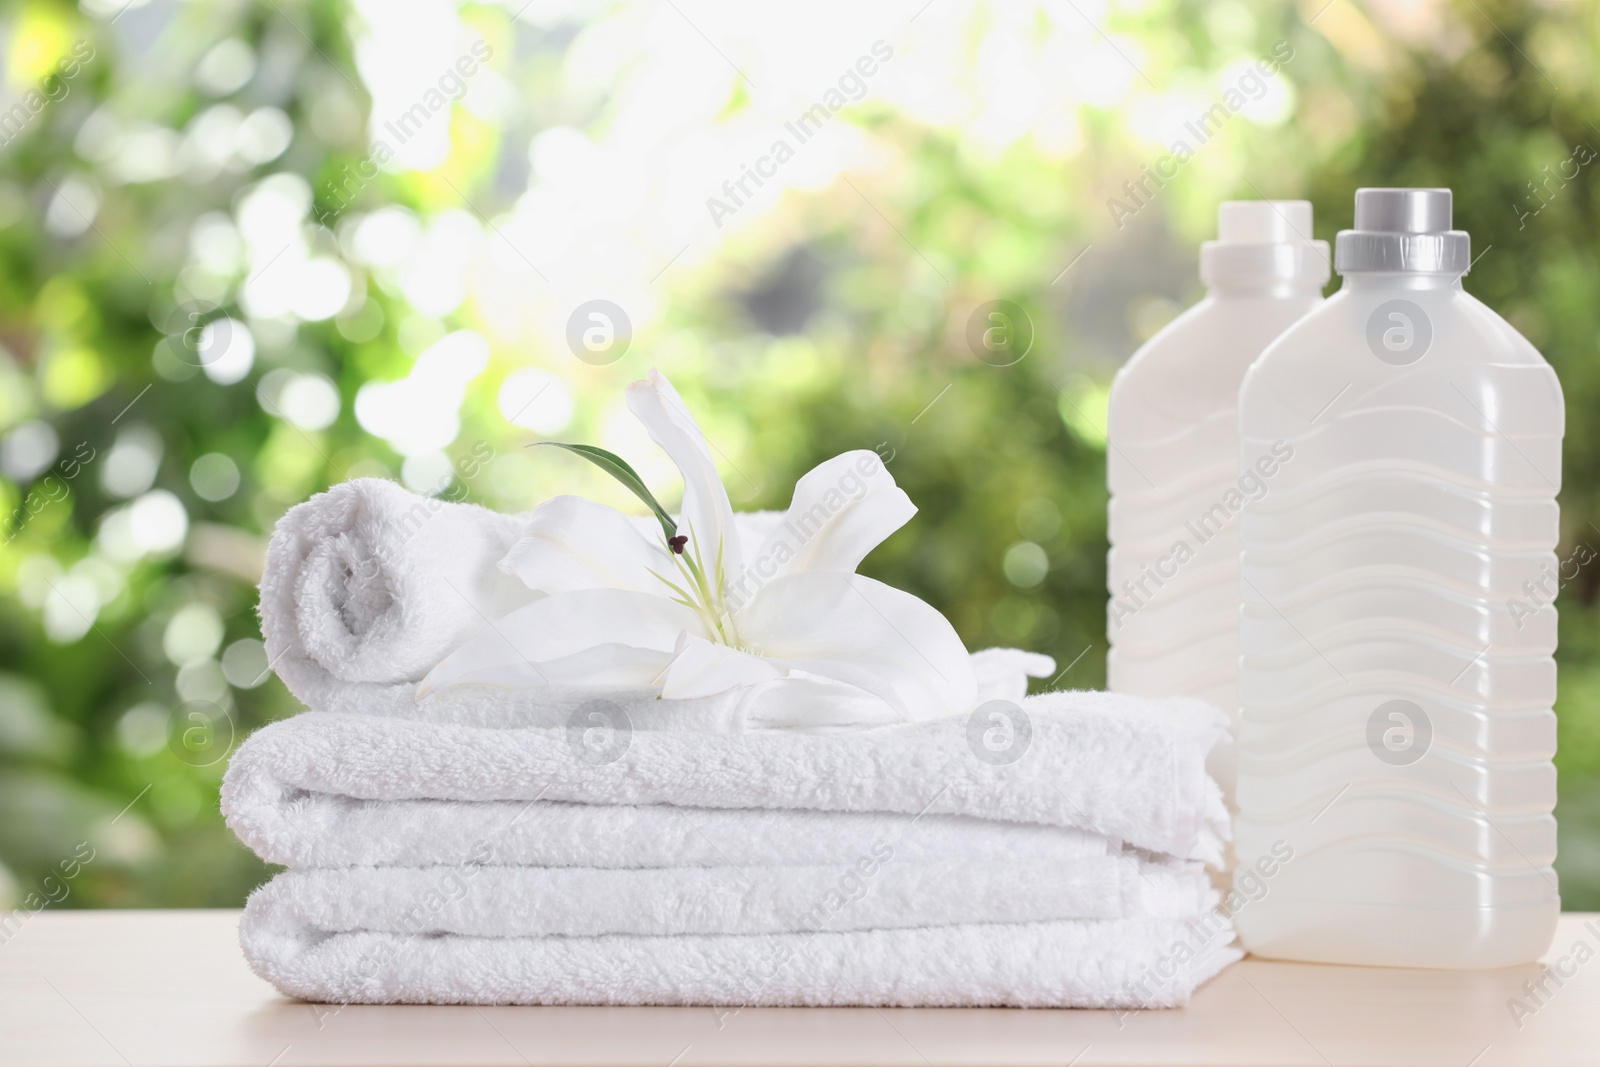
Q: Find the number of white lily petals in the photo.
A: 6